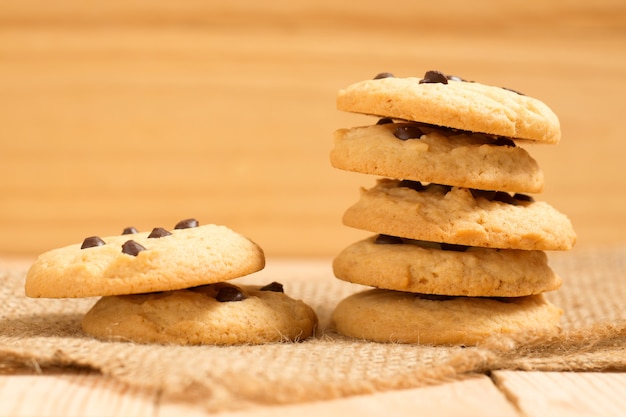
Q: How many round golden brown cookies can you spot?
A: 7